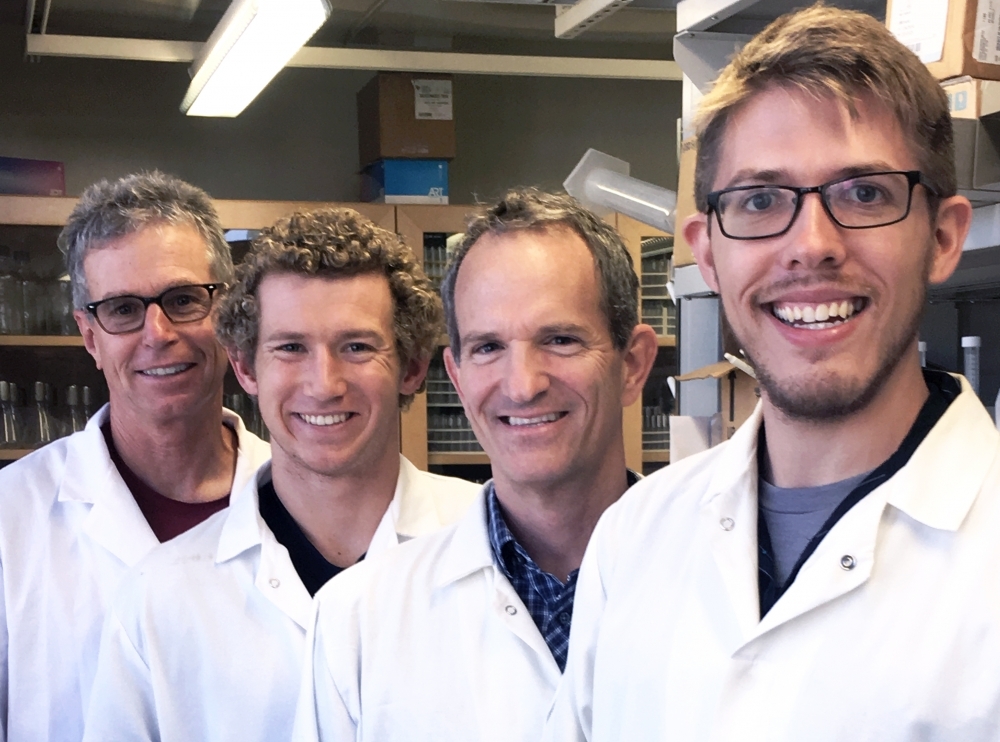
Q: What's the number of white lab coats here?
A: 4